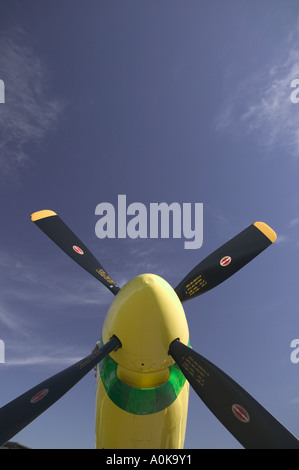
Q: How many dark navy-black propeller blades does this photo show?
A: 4